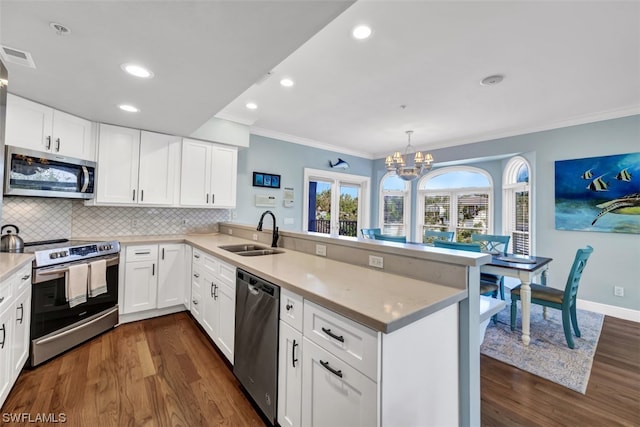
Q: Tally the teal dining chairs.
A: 6